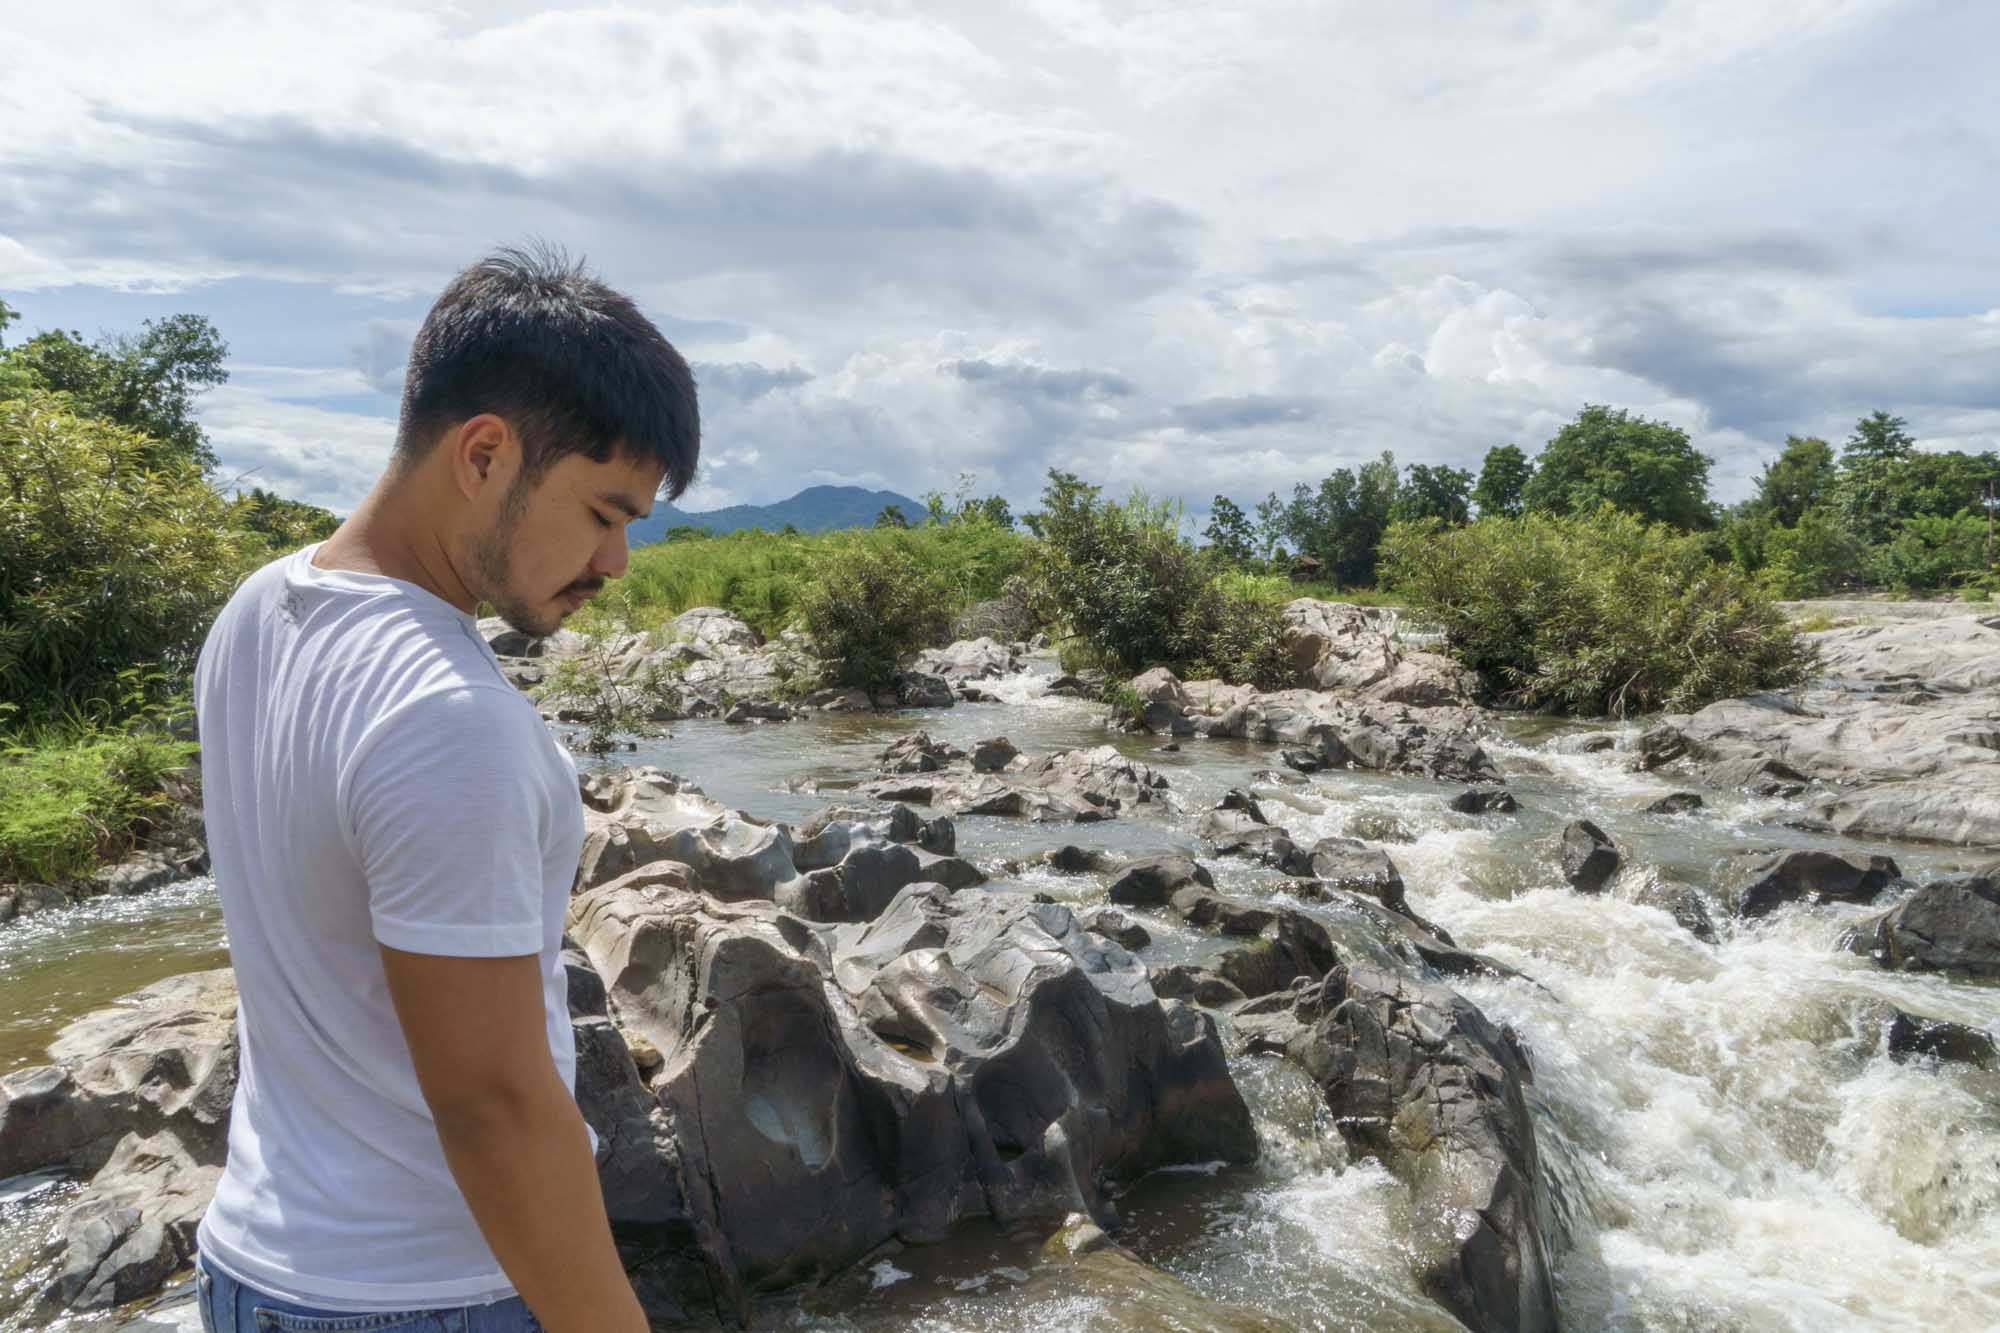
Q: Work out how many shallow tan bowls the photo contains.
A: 0